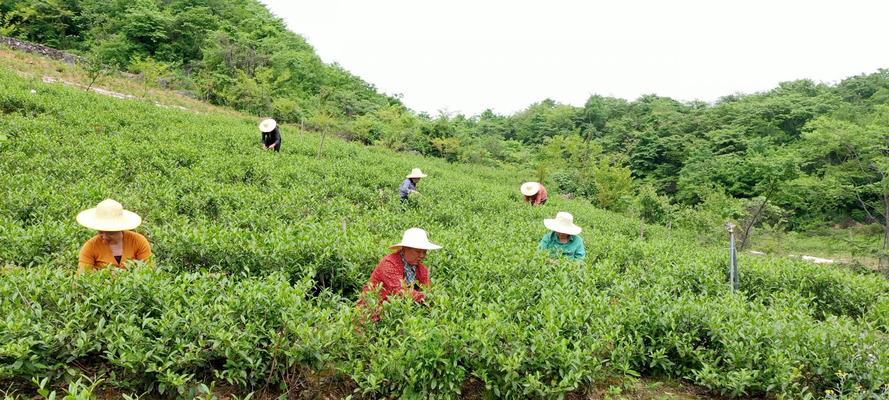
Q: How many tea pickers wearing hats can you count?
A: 6